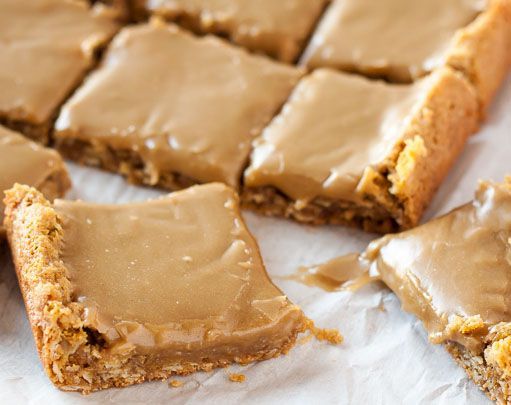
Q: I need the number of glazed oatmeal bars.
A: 8